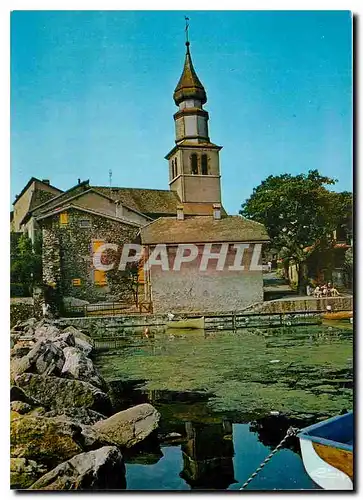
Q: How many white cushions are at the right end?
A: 0